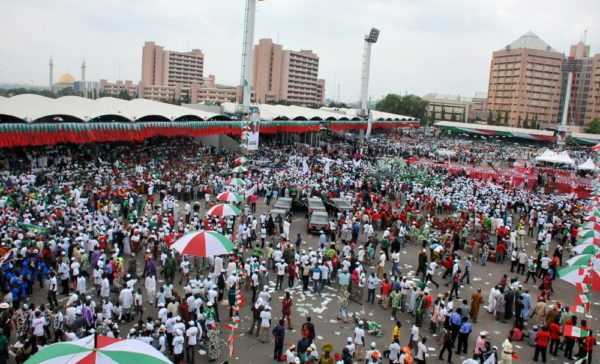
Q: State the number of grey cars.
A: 5